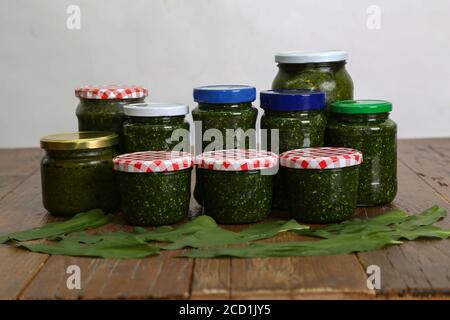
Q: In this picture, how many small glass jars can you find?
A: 3